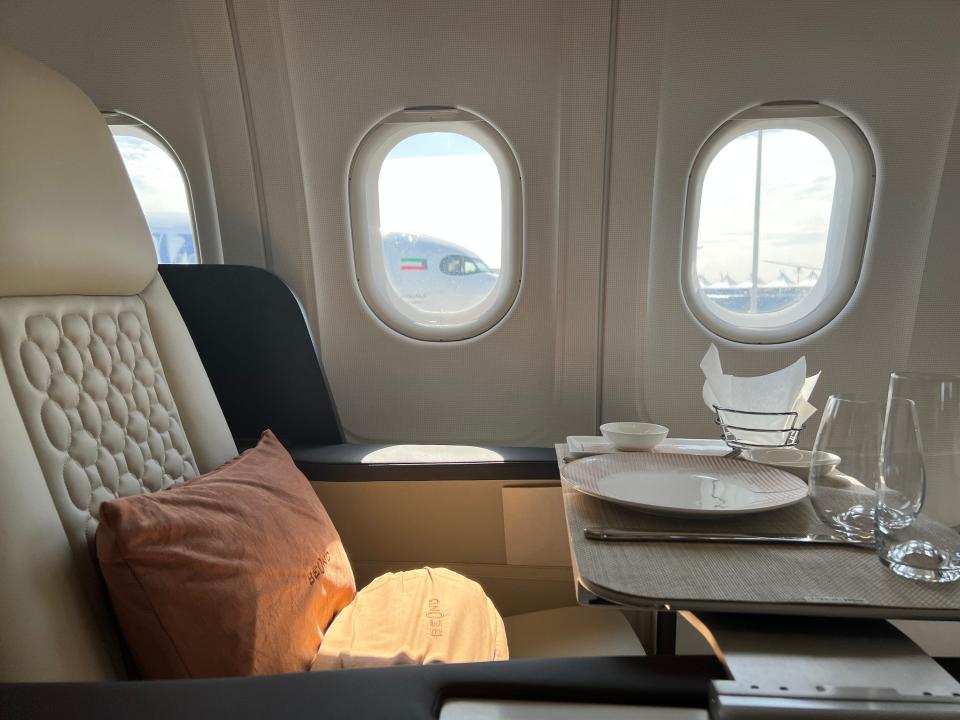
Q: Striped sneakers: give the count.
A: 0